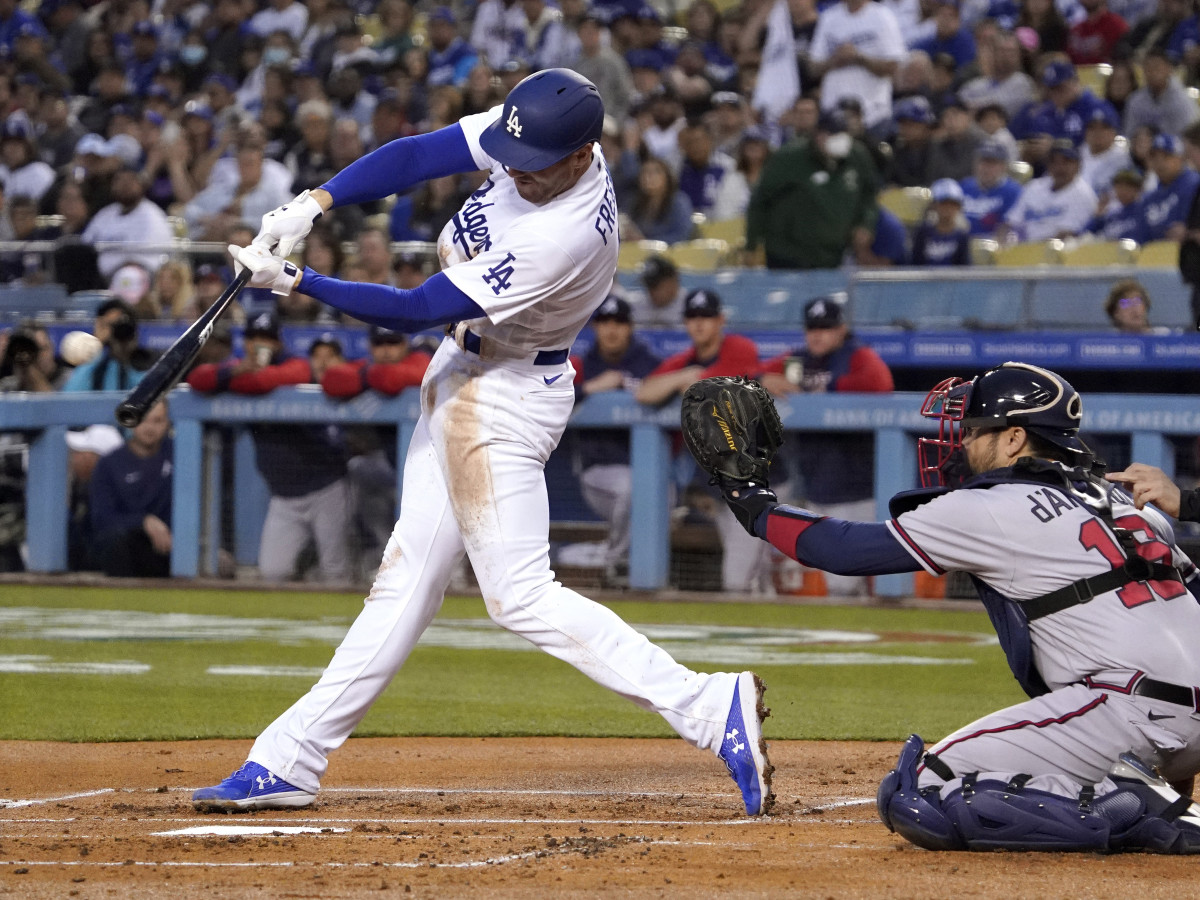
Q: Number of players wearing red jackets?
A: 4